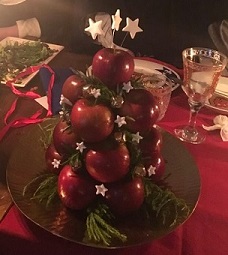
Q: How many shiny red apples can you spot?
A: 11